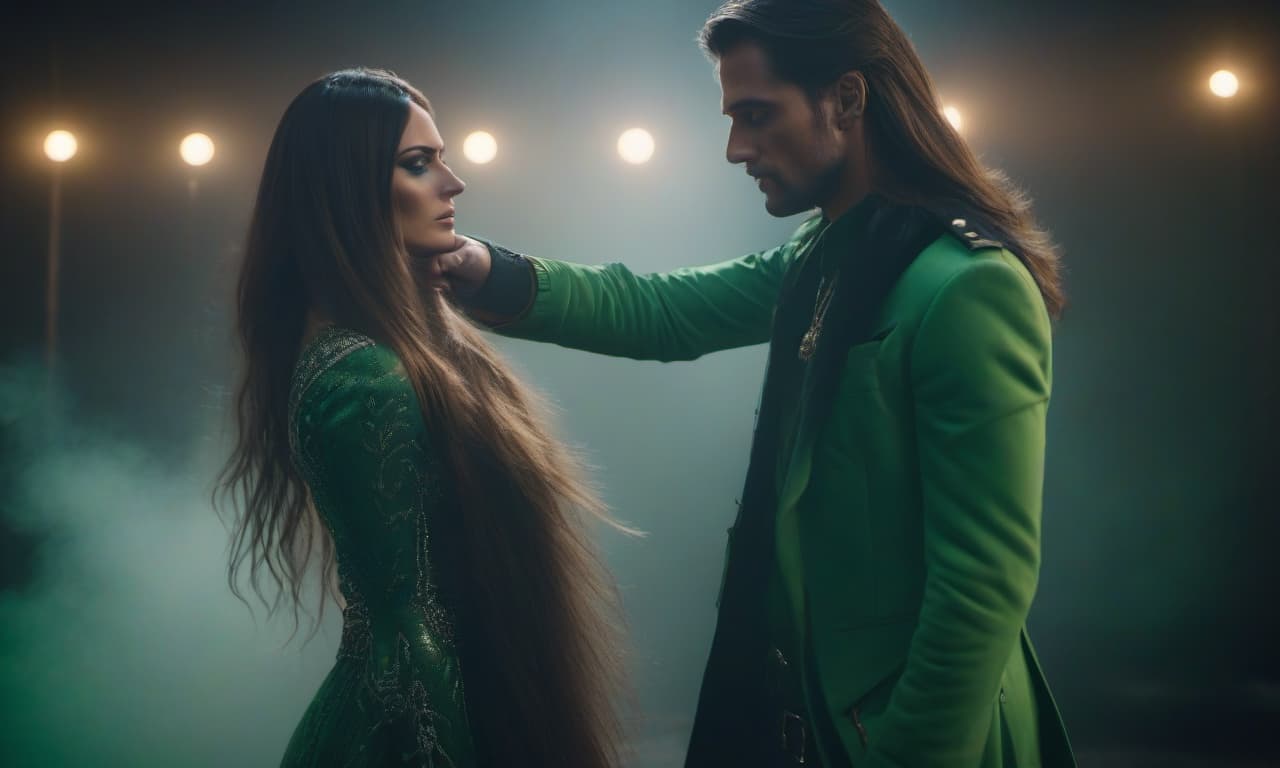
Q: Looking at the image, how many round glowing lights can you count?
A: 6